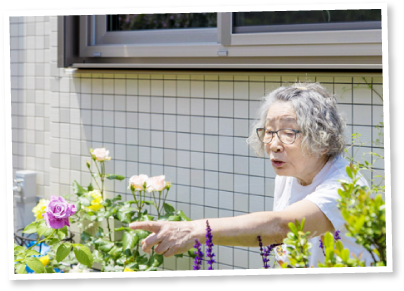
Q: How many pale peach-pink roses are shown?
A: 3